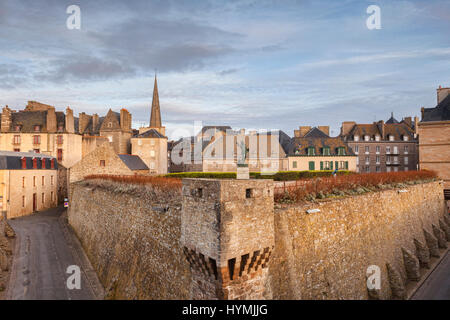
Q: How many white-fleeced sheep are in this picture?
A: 0